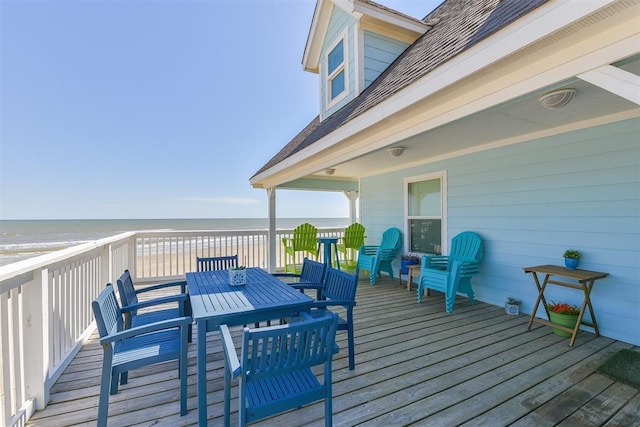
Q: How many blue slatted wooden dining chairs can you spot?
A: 6